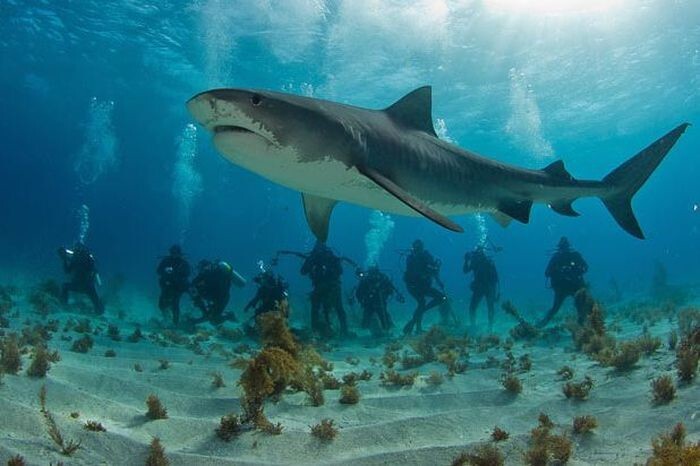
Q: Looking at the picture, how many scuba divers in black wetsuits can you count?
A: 9